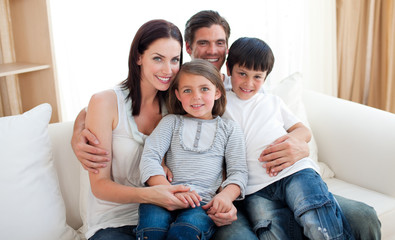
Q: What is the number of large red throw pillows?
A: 0